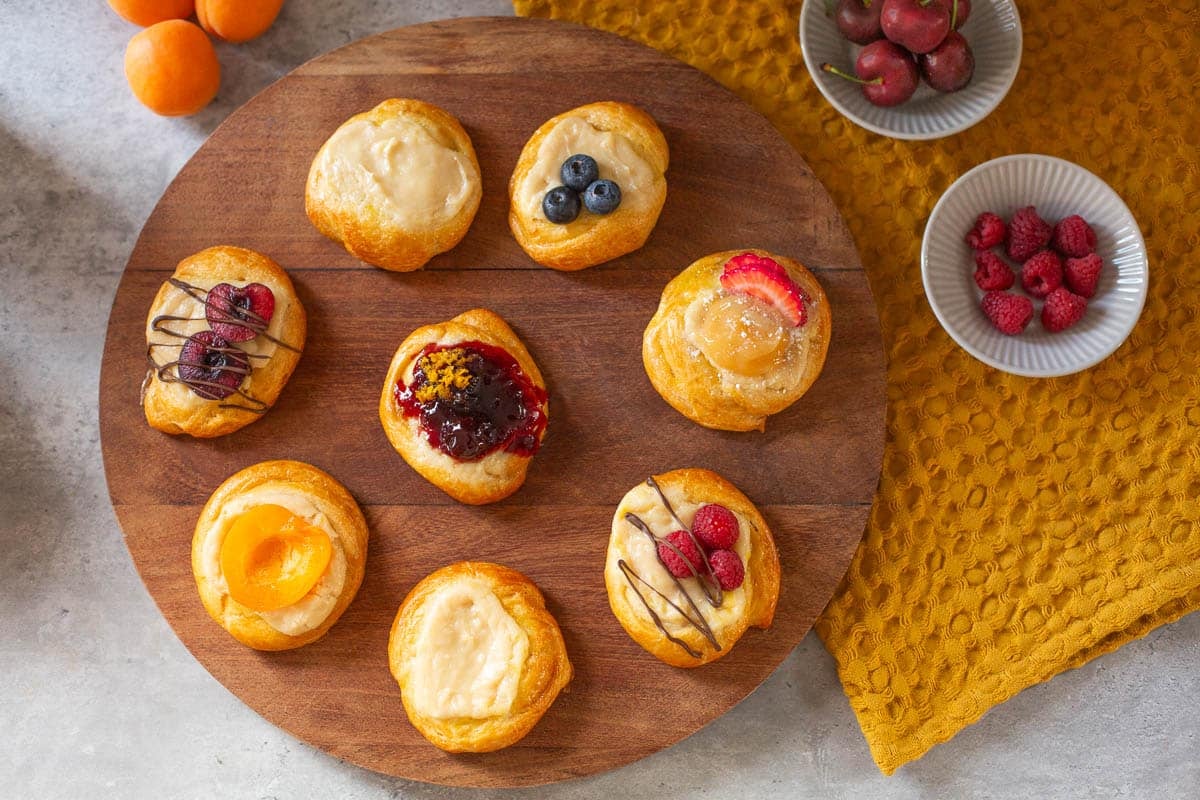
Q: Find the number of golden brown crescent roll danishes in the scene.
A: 8